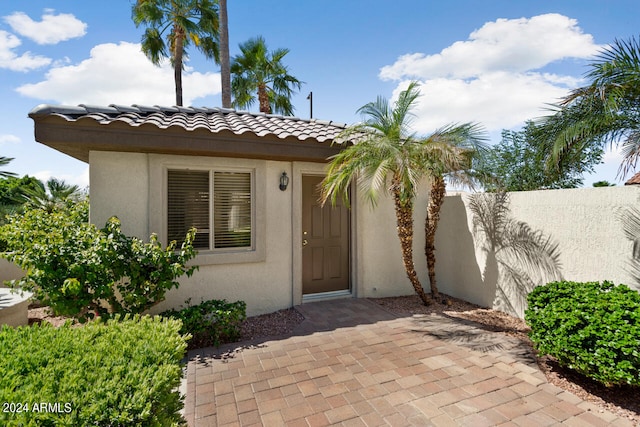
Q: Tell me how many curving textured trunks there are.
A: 2